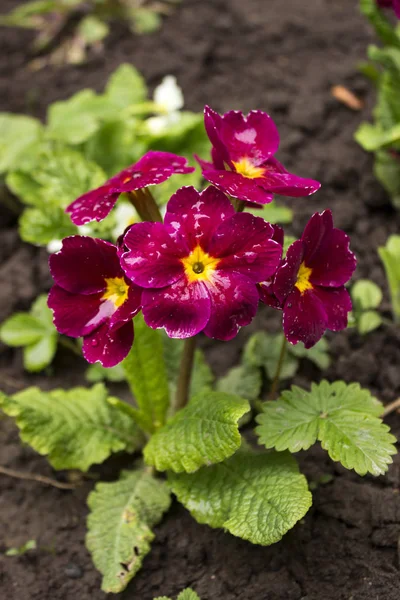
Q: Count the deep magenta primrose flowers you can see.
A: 5